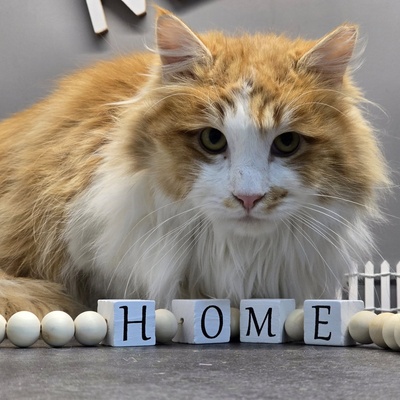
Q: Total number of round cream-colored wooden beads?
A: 11